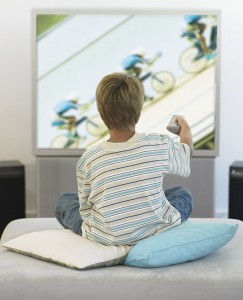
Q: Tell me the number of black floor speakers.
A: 2